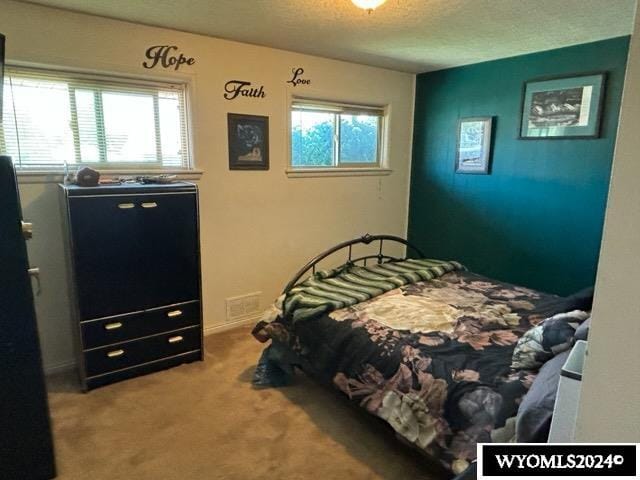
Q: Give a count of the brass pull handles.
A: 6